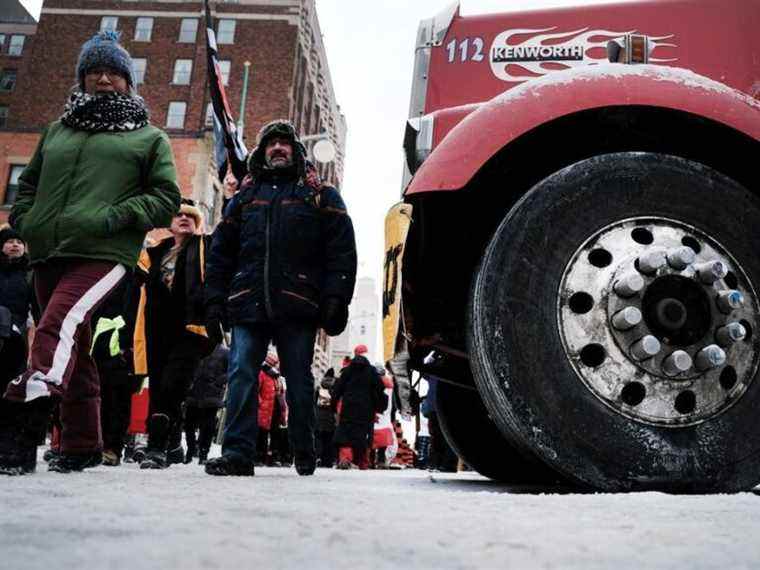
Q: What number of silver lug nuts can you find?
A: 10